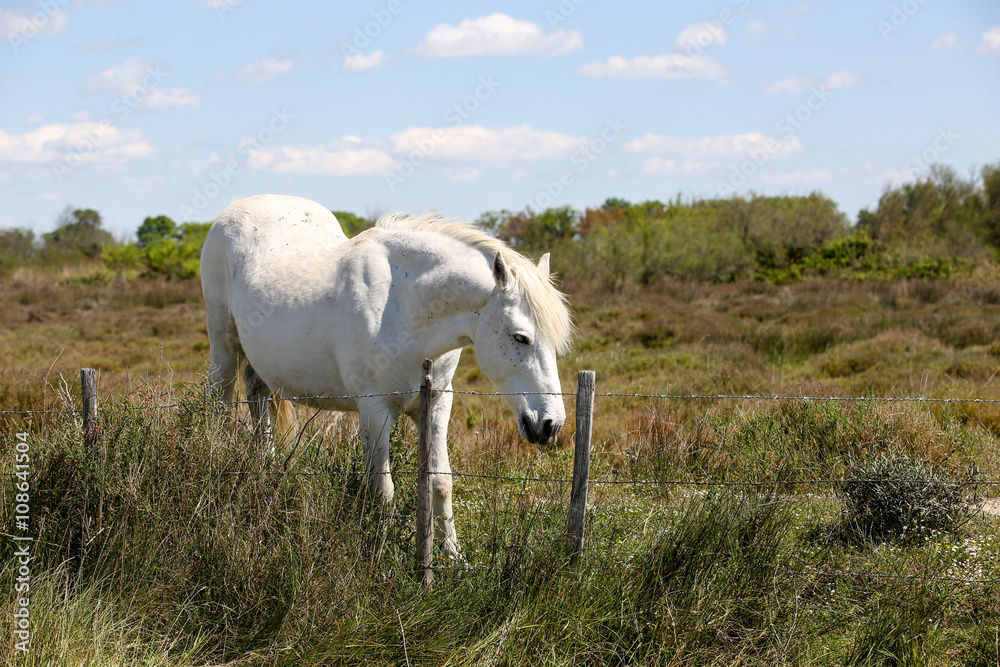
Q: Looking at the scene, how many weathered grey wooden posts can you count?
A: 3